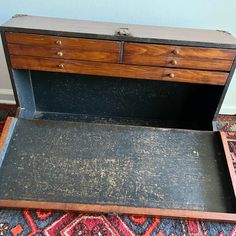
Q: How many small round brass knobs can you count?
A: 6